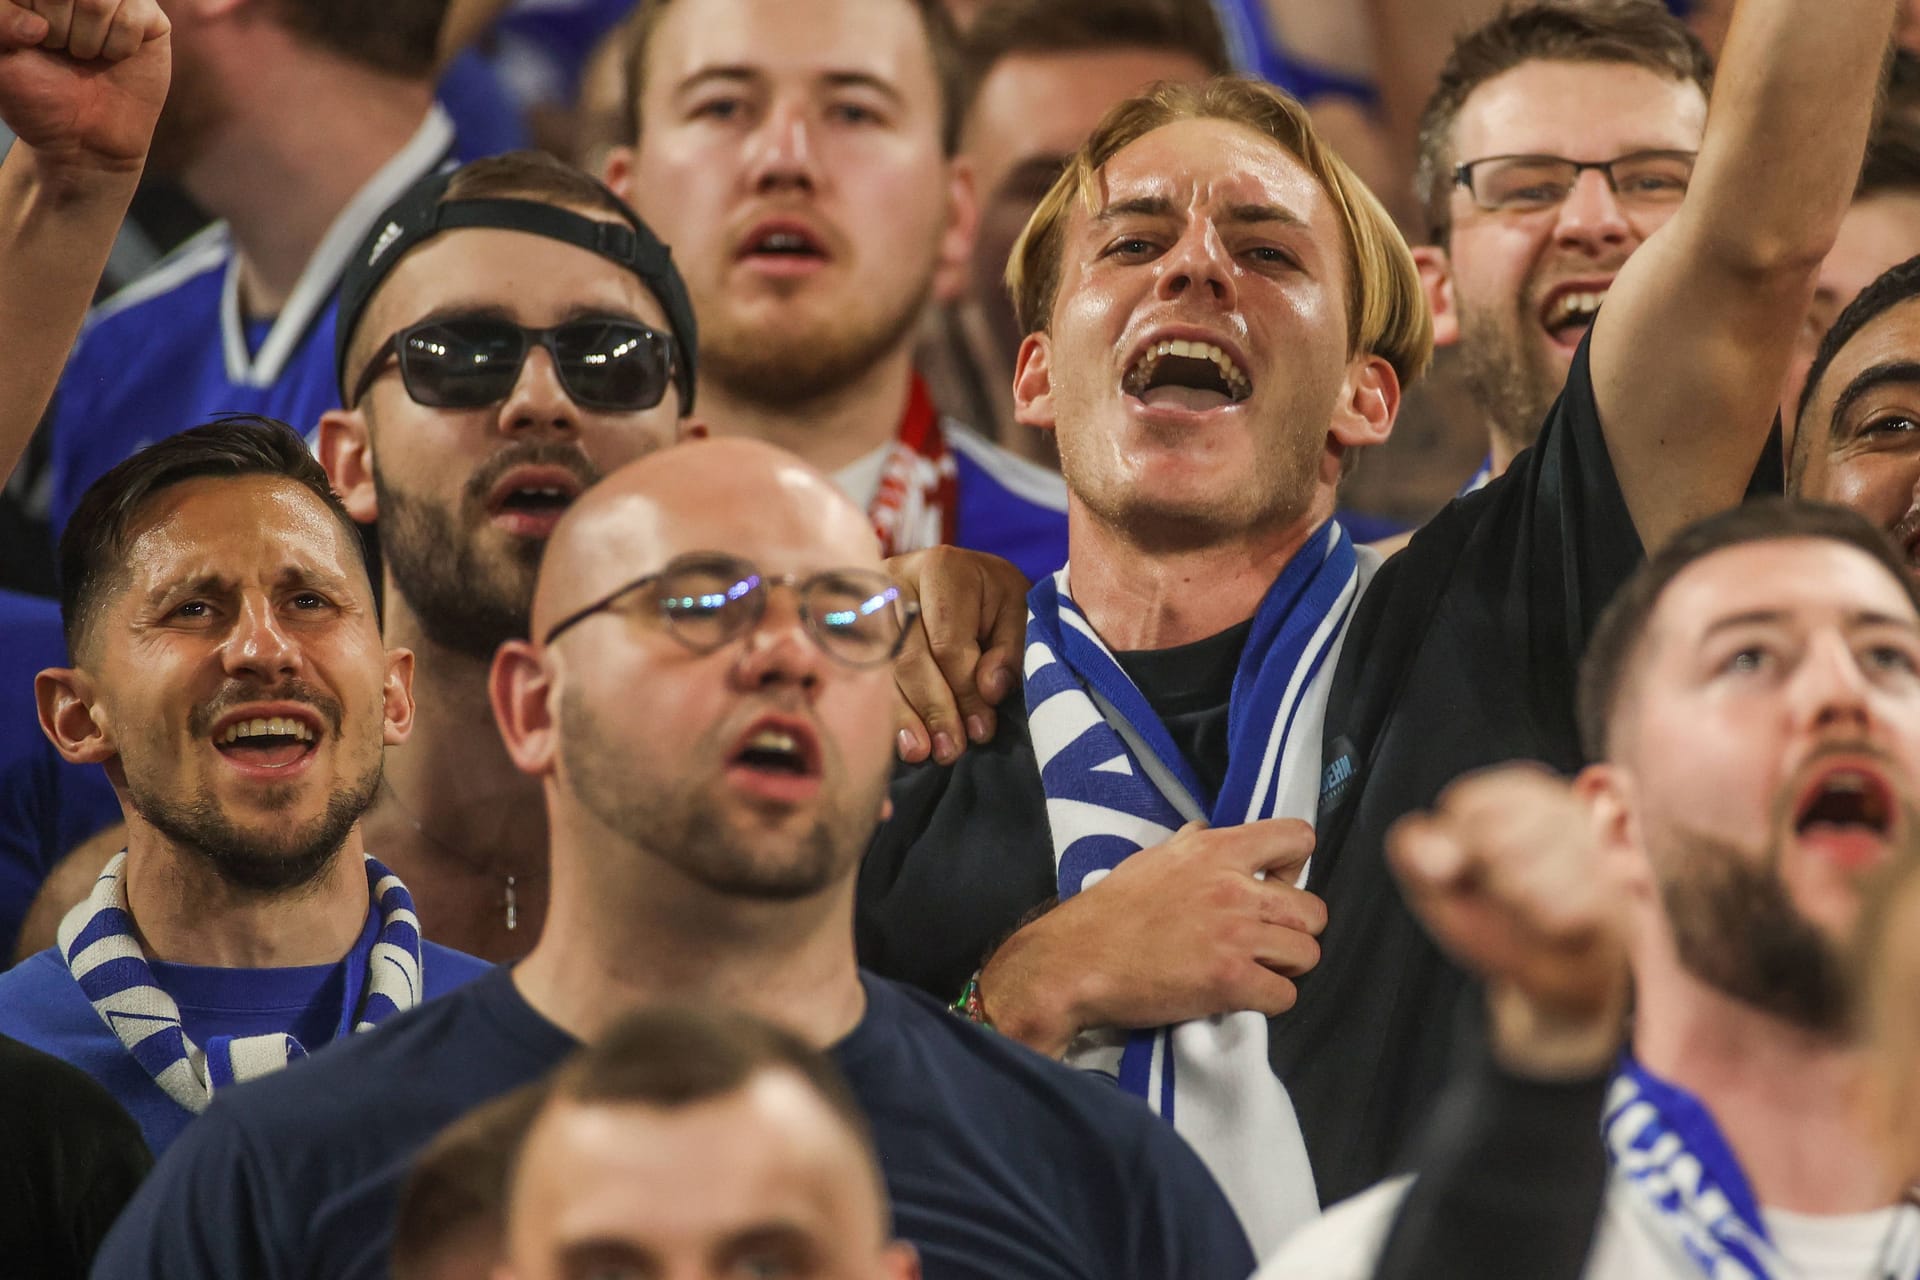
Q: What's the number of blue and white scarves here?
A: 3